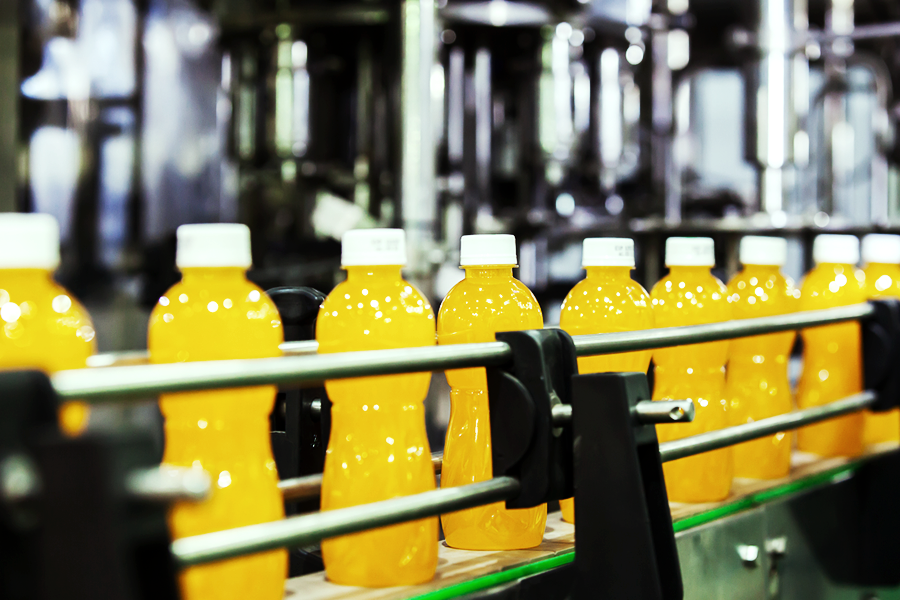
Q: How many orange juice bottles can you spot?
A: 9